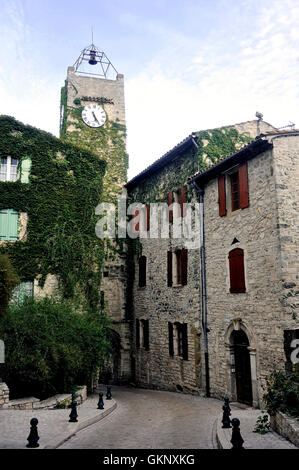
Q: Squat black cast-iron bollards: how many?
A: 7